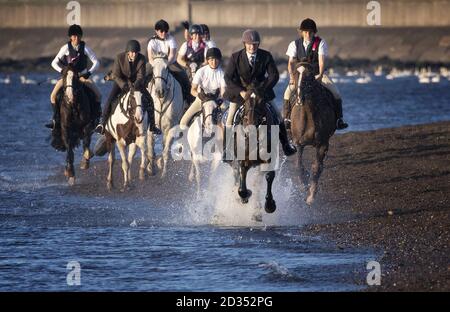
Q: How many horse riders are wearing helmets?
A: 8